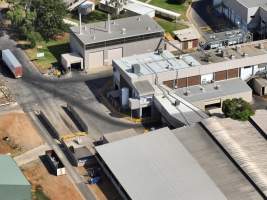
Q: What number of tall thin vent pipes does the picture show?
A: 2